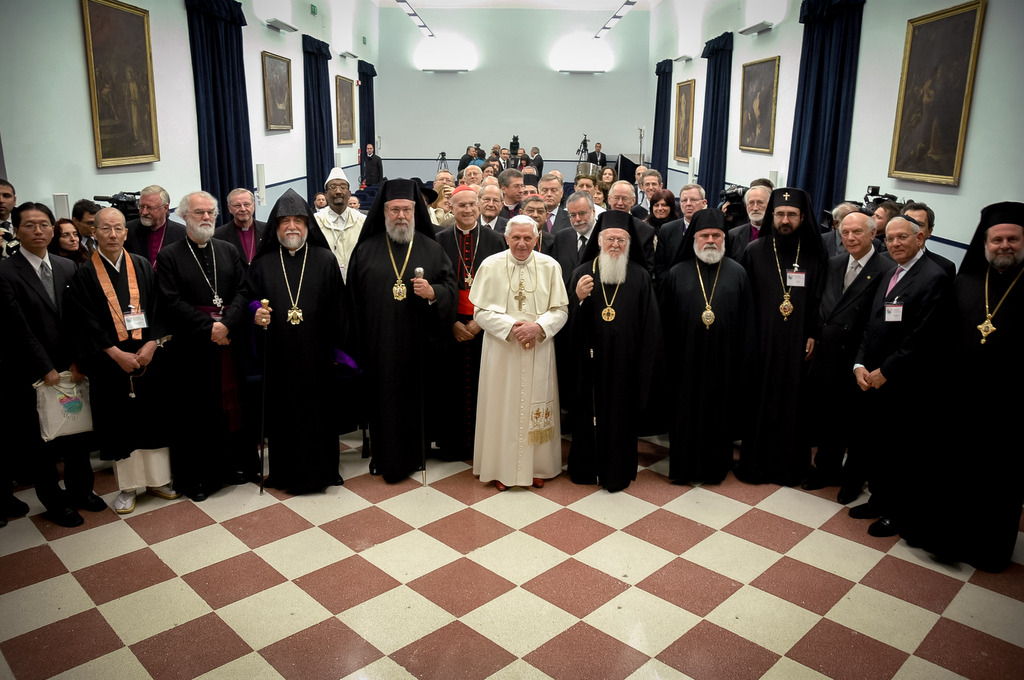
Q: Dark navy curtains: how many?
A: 6